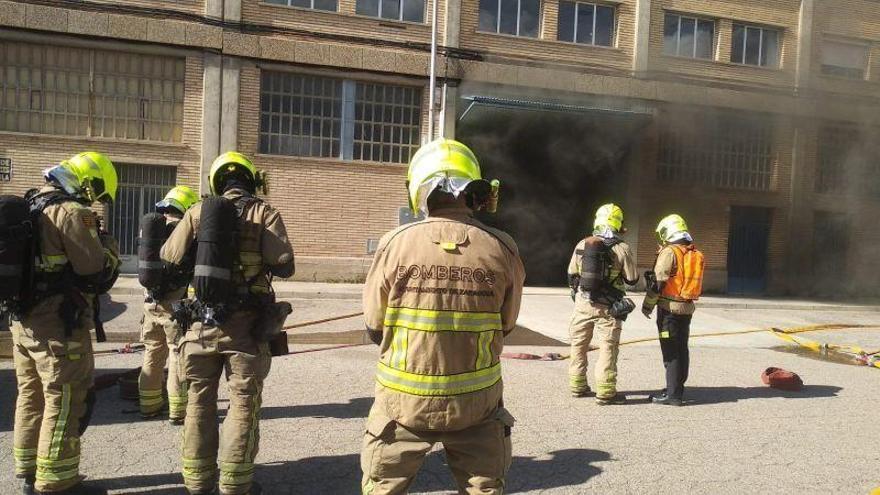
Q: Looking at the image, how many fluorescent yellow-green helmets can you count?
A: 6